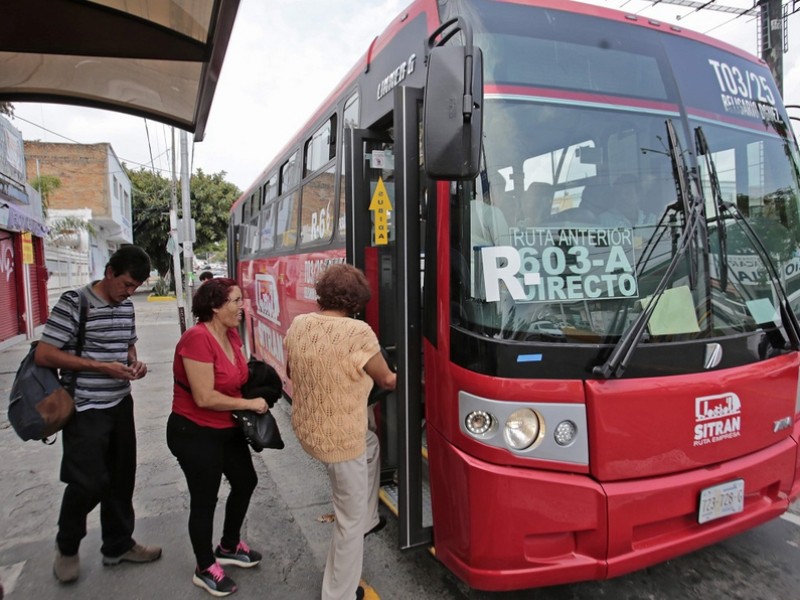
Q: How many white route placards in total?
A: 1